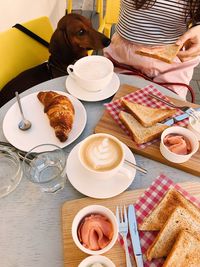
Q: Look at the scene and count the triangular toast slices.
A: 6